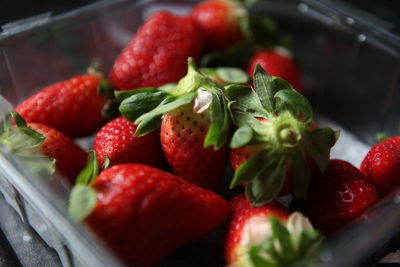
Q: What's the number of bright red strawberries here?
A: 12